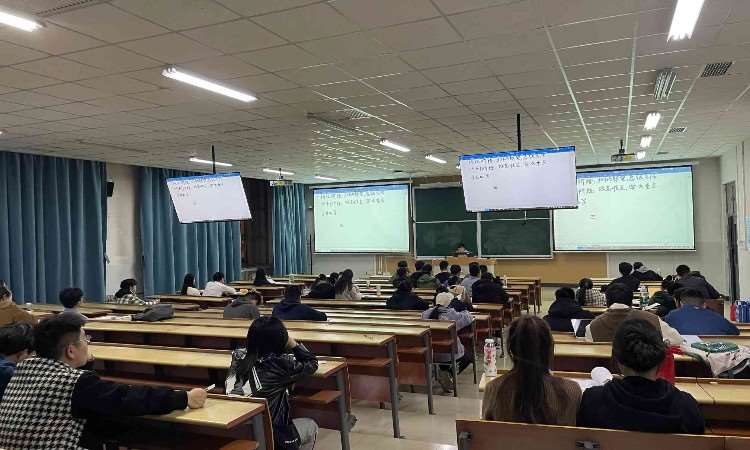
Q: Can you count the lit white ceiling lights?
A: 11